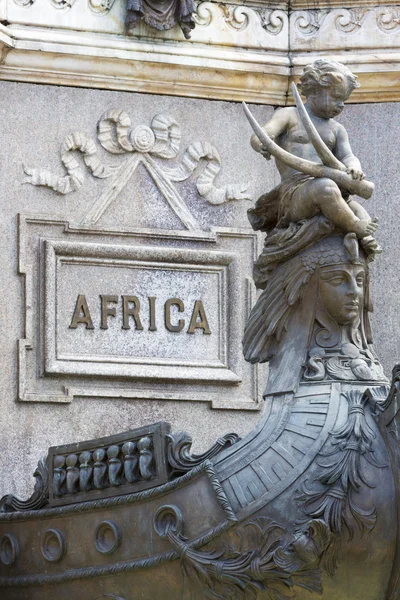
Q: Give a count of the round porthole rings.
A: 4